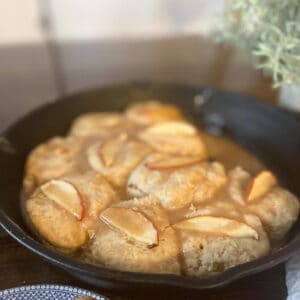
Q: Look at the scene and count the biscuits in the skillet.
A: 10